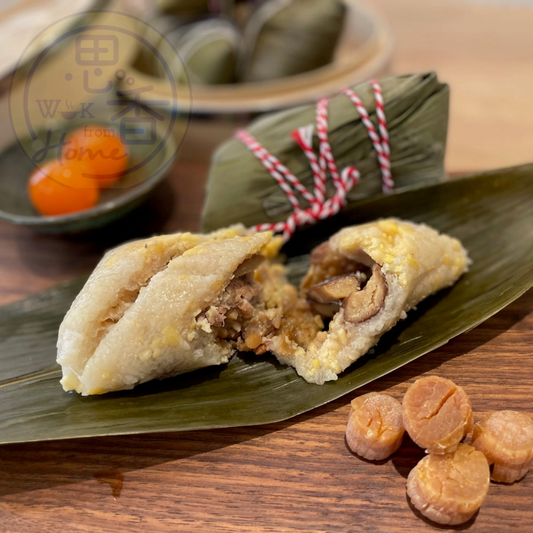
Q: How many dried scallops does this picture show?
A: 4